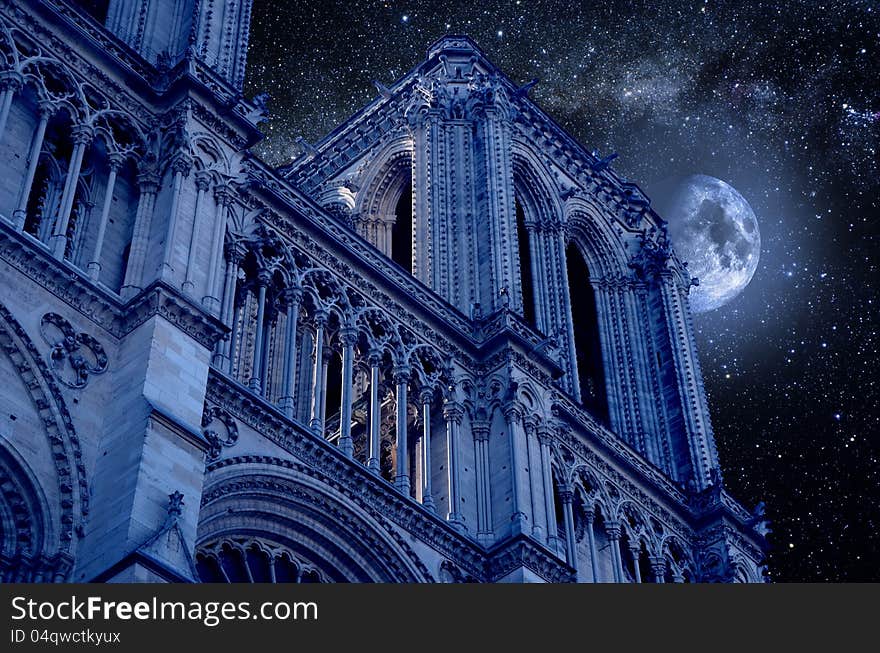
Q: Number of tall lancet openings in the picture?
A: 3